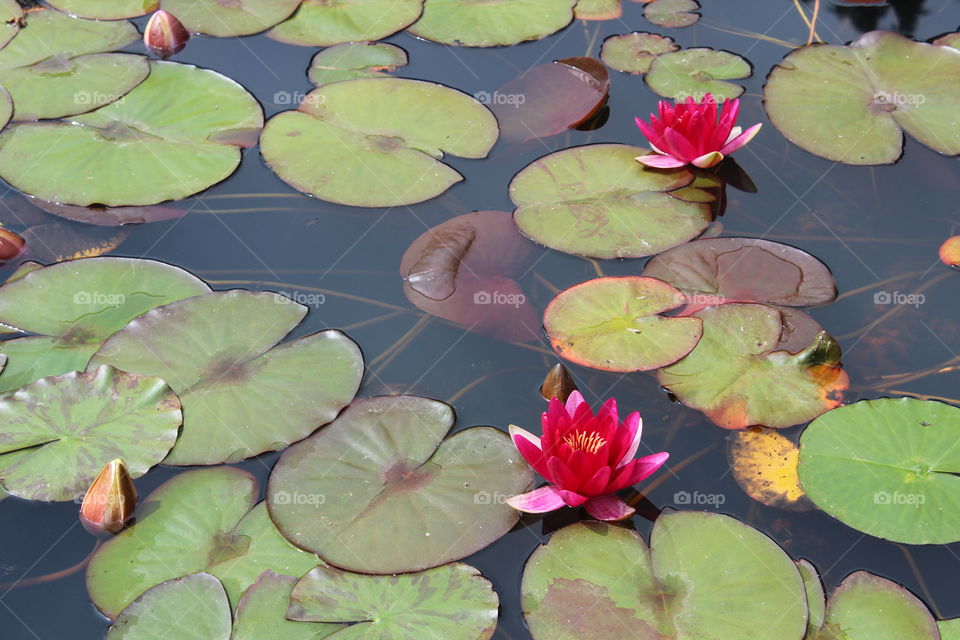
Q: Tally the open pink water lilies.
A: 2